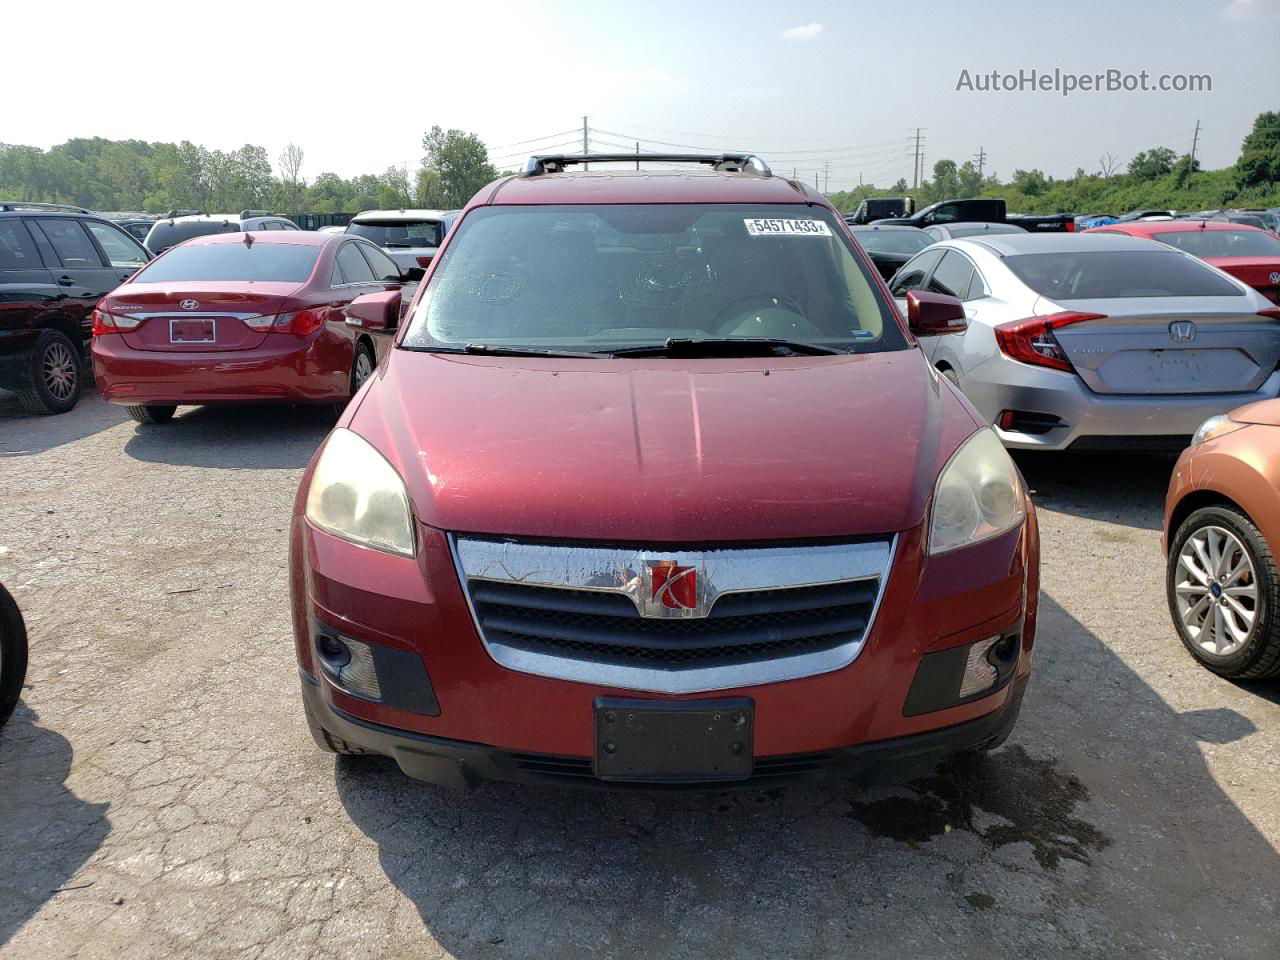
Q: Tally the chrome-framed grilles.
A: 1